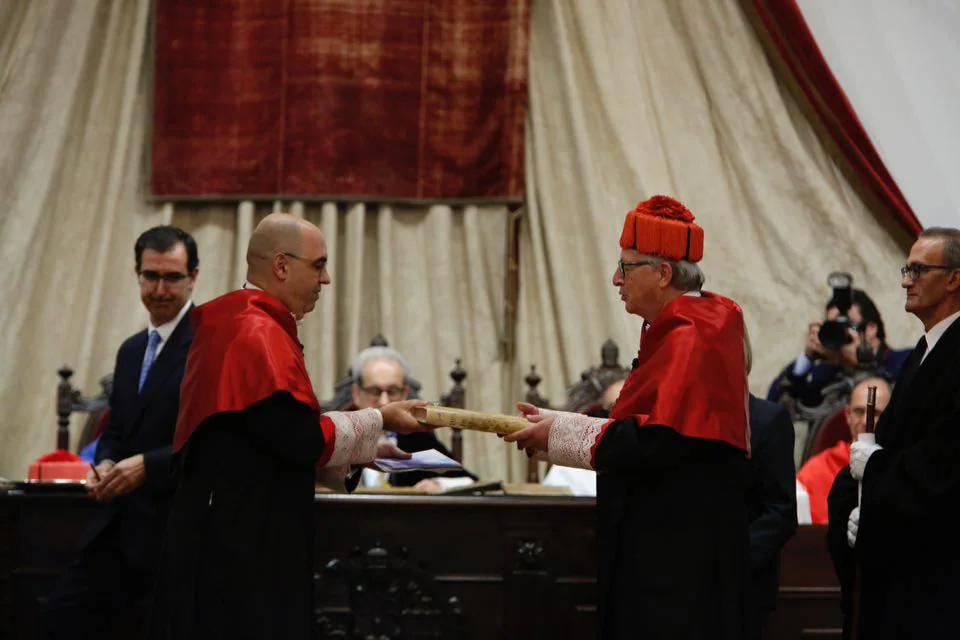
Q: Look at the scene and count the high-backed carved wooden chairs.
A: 4